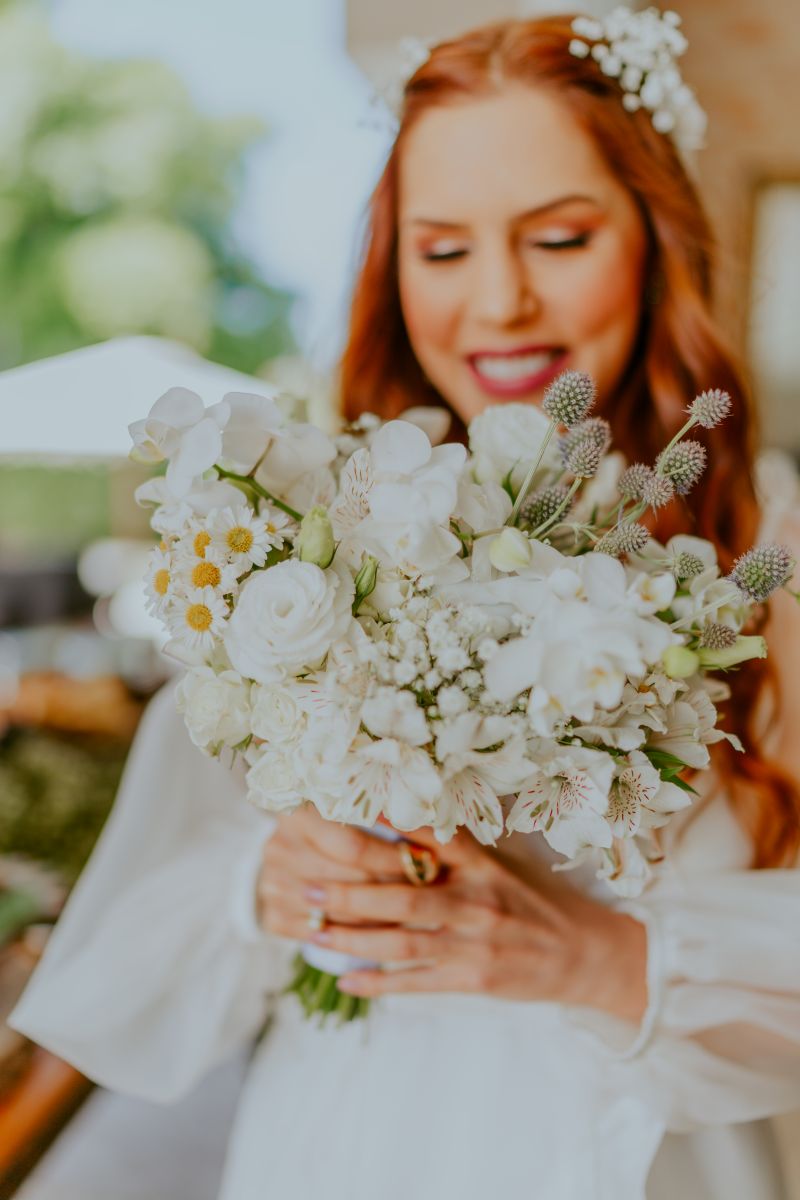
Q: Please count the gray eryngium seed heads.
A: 13